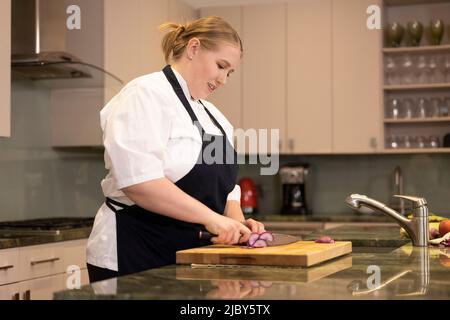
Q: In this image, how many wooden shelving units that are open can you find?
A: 1